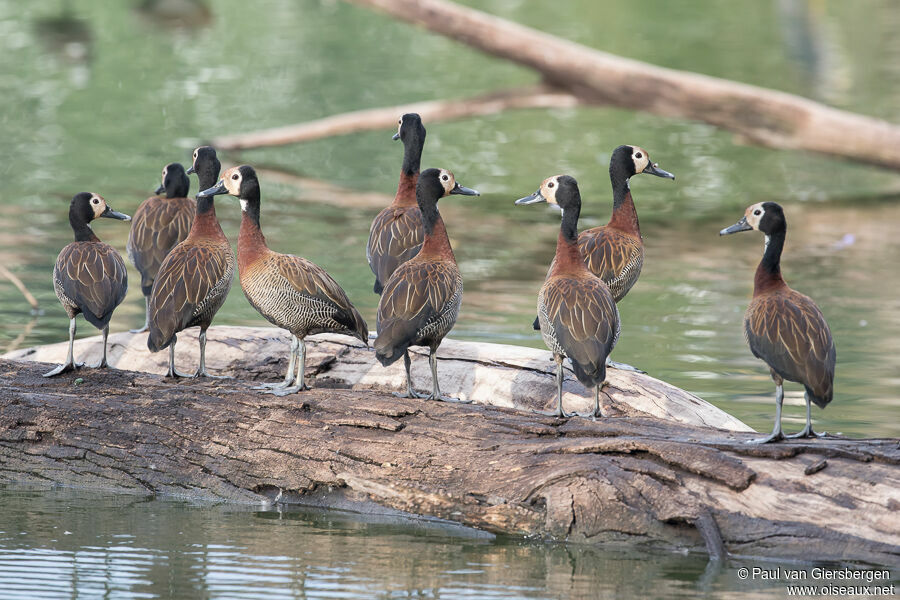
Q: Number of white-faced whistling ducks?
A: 9